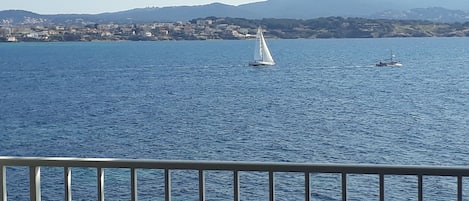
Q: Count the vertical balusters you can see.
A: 14